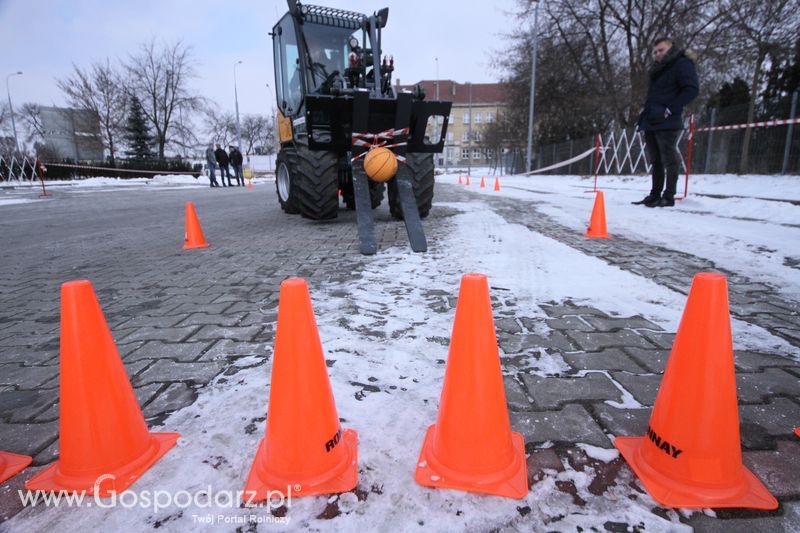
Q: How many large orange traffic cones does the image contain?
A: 4